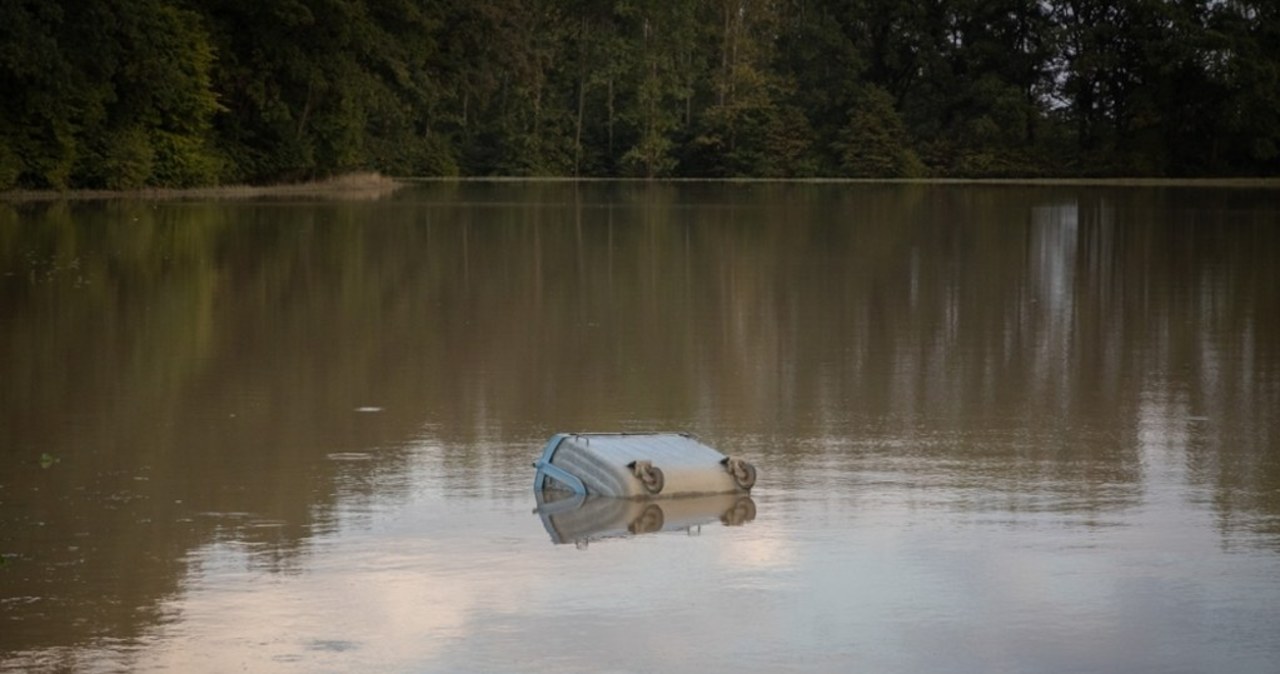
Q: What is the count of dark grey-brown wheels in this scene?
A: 2